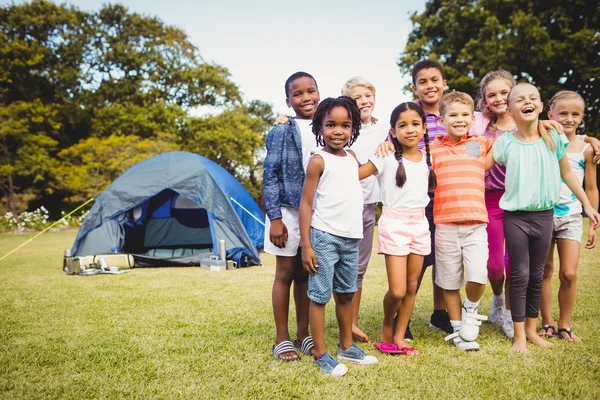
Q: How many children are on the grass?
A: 9